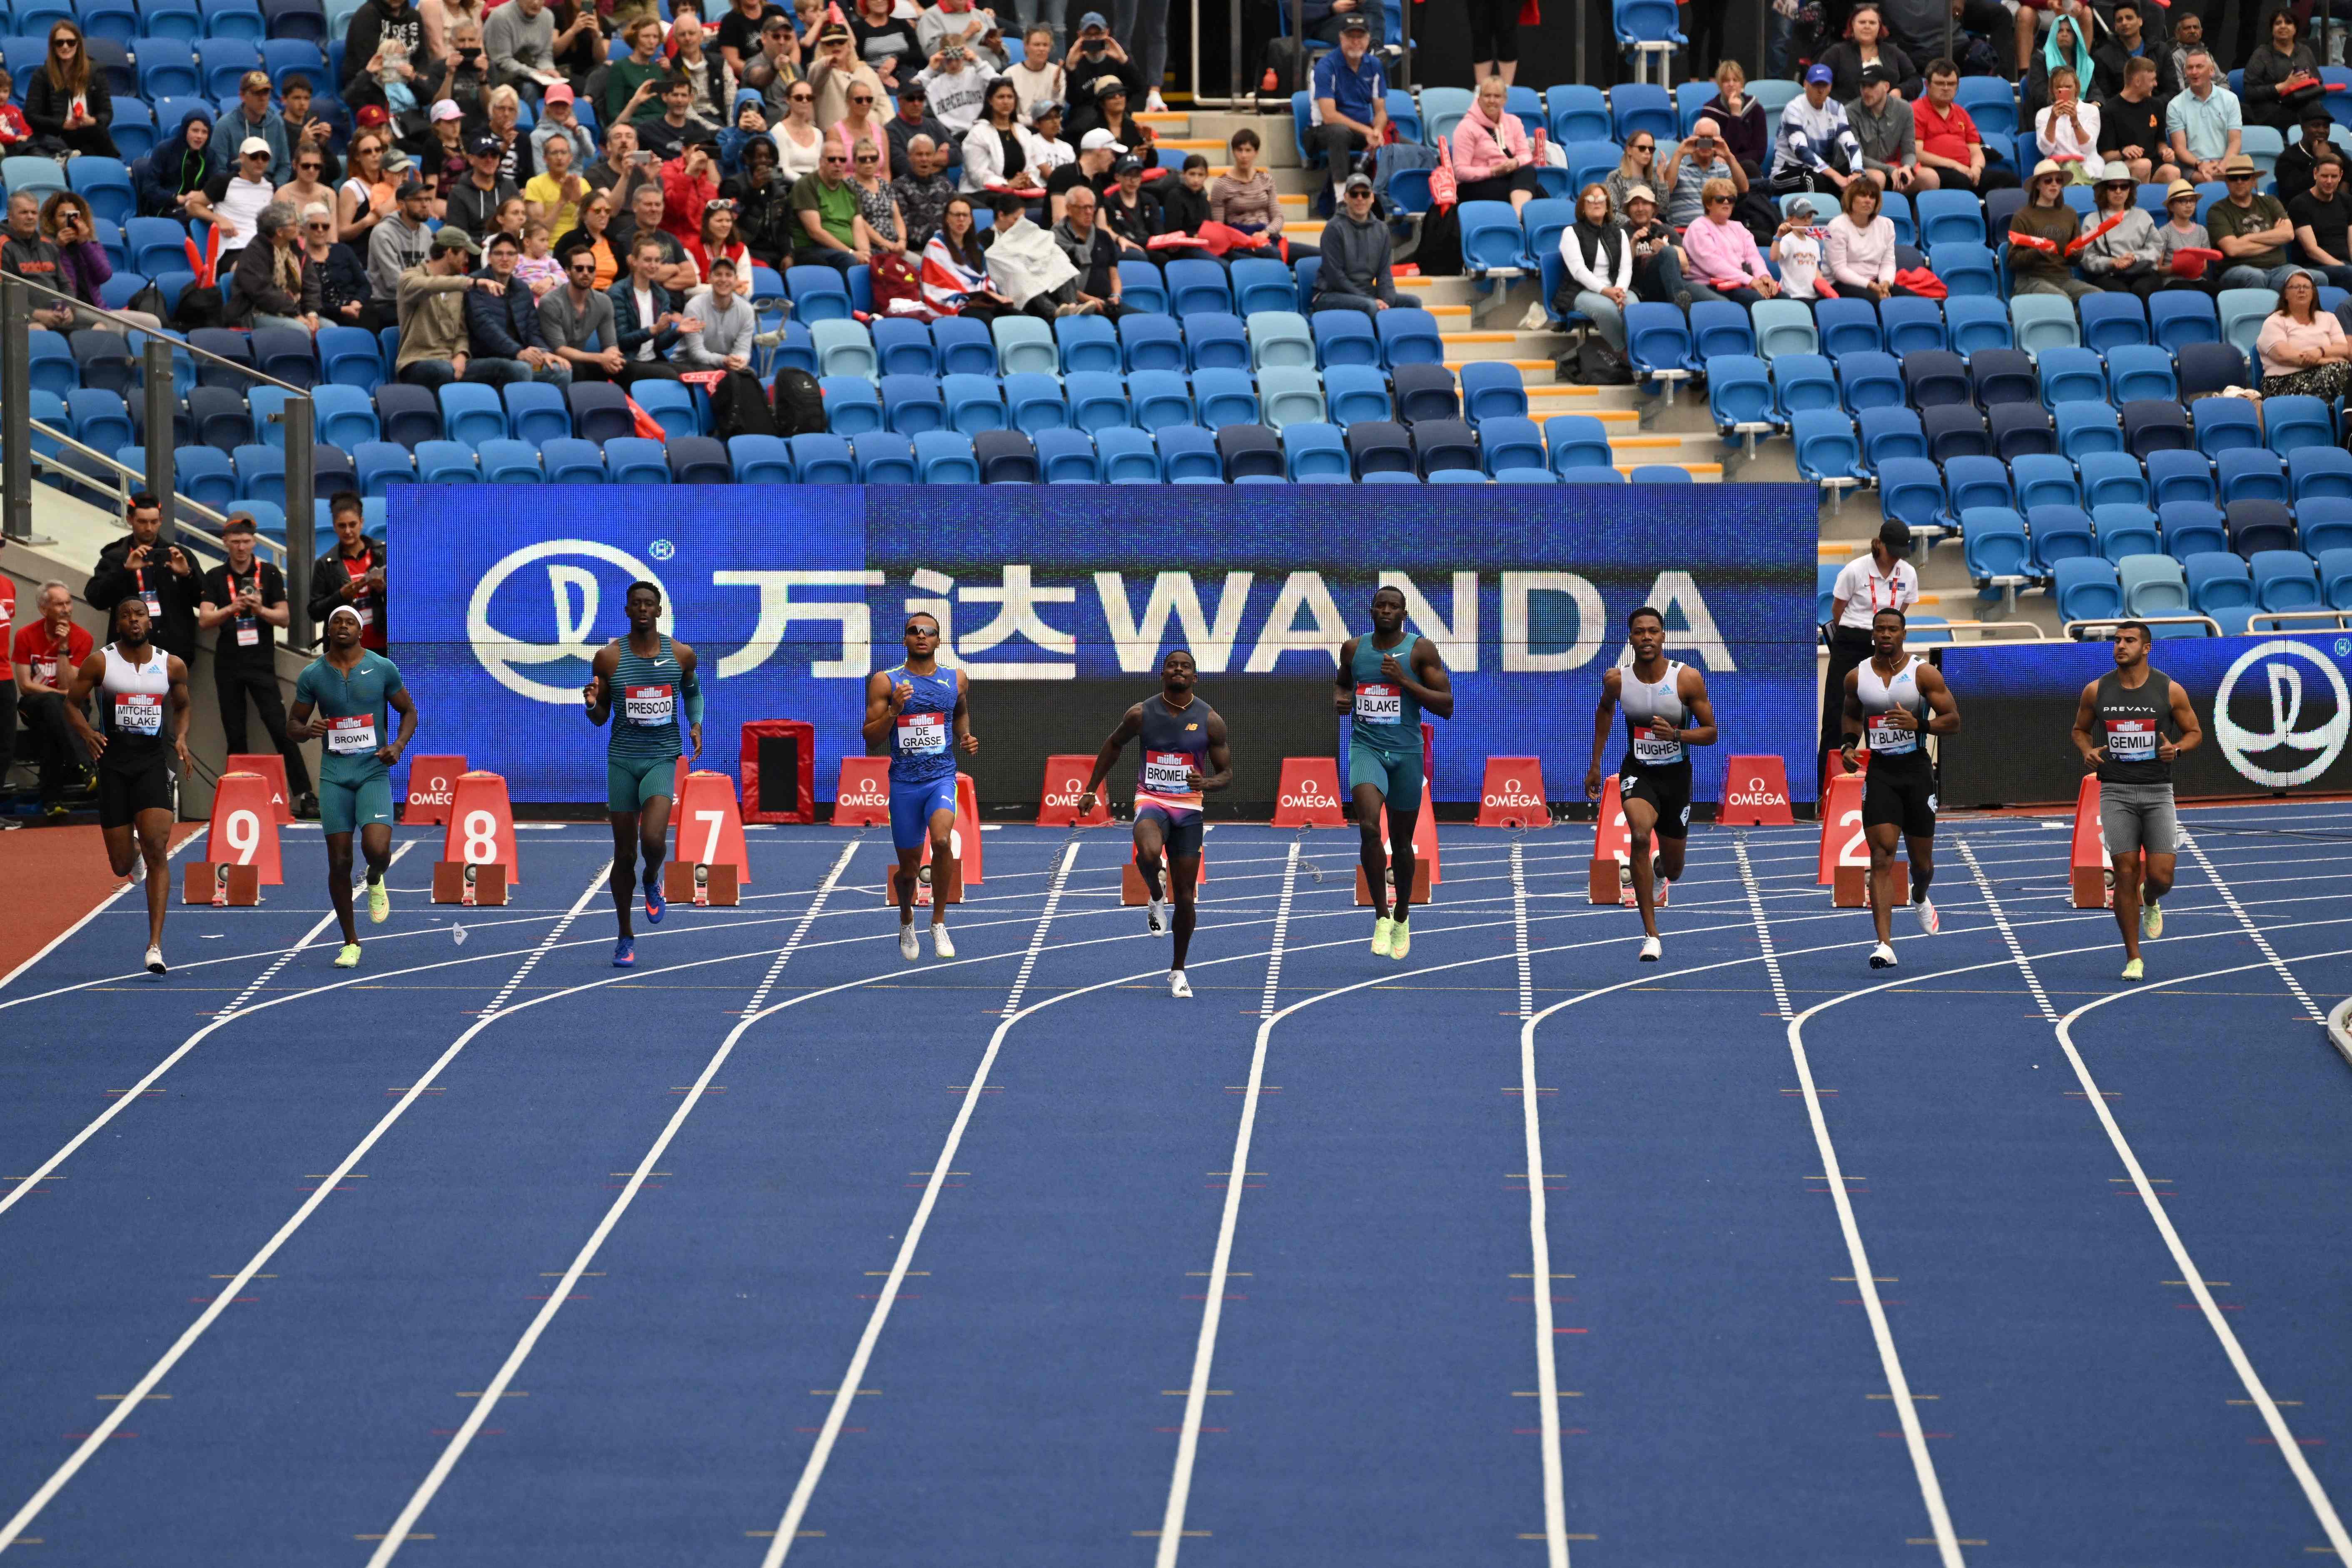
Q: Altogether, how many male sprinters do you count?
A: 9